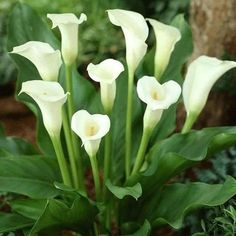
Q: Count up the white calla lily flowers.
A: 9